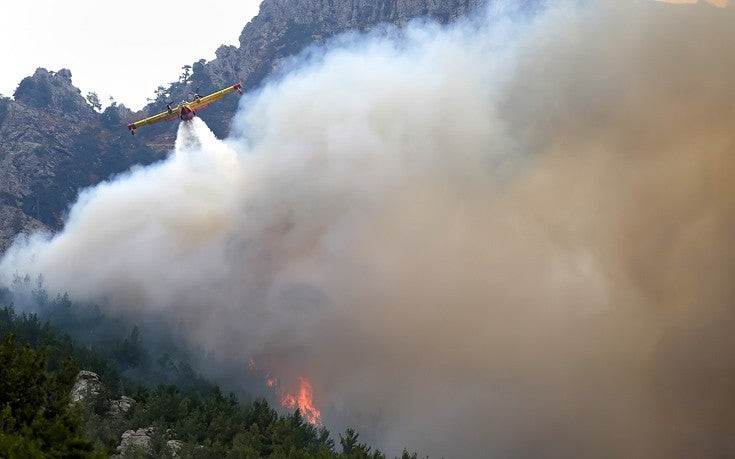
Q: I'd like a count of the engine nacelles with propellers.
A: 2